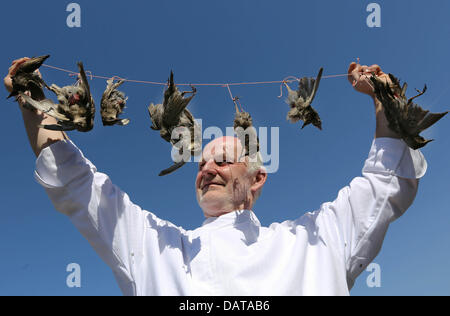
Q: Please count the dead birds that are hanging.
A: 7